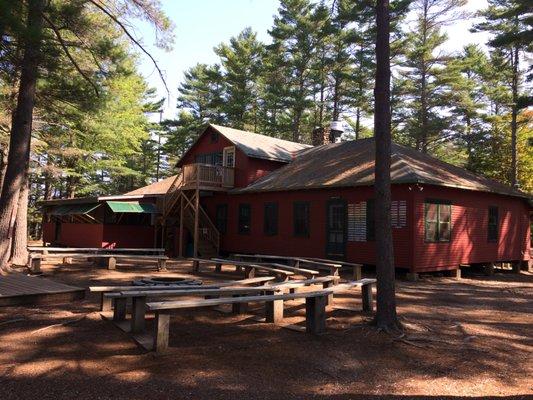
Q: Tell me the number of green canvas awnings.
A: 2